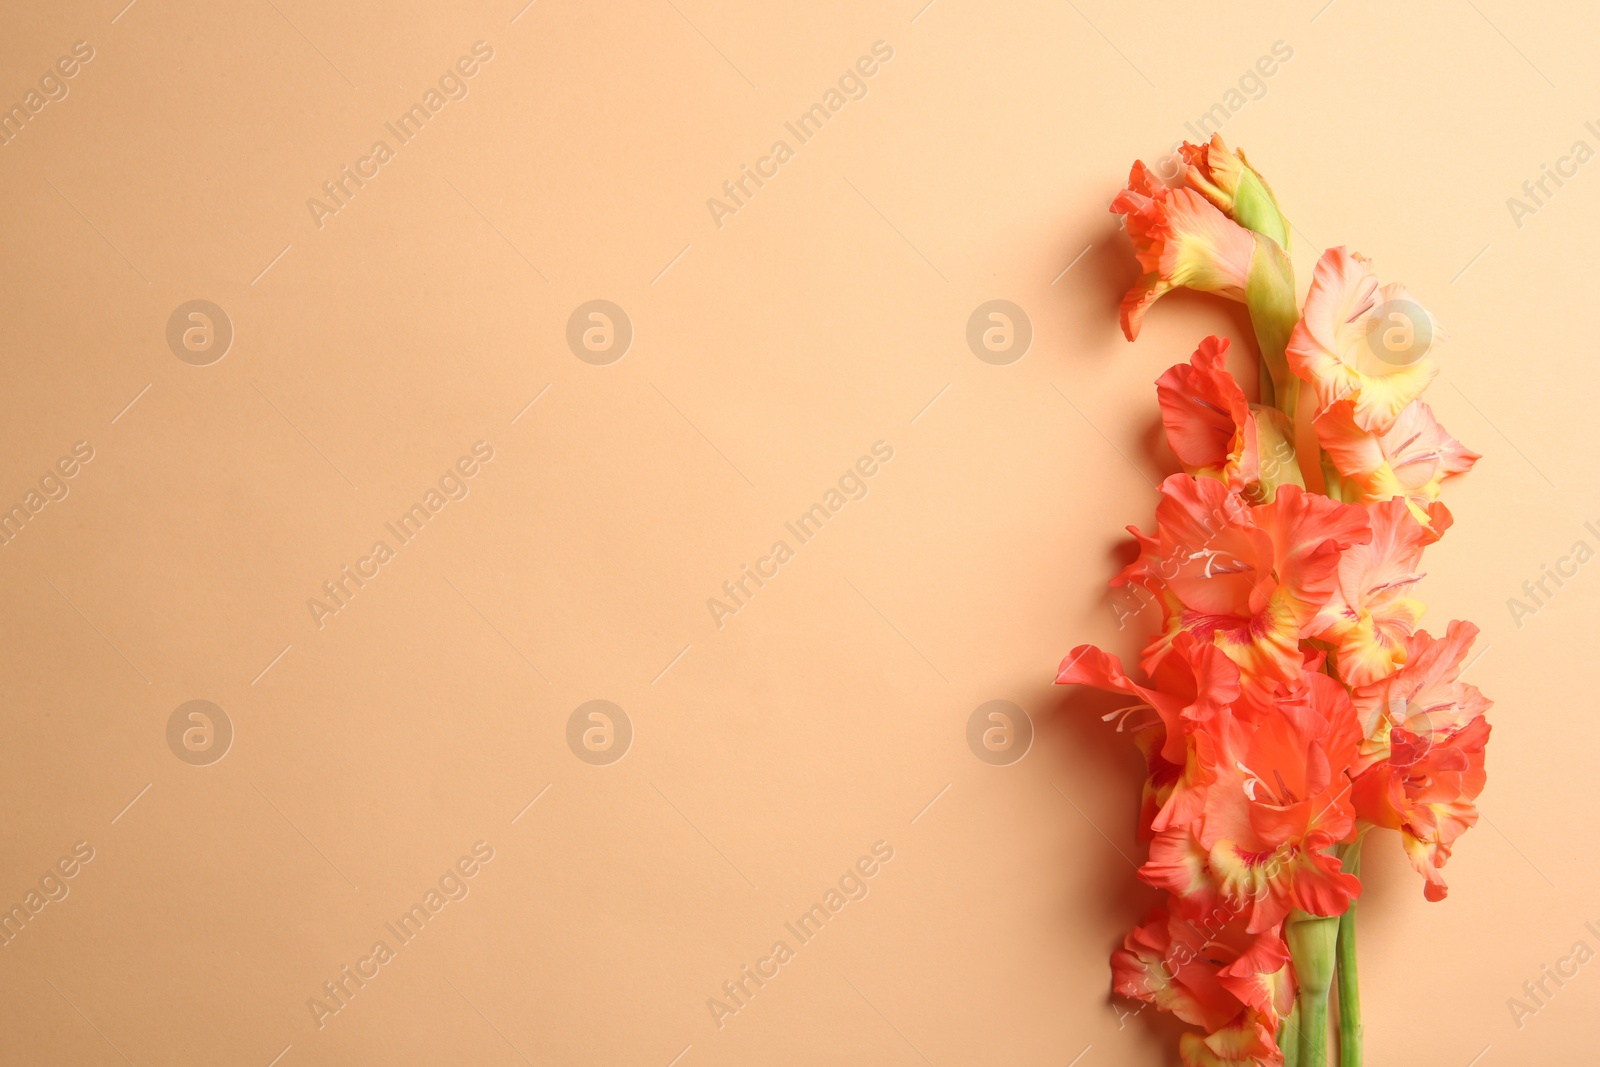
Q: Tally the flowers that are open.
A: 11